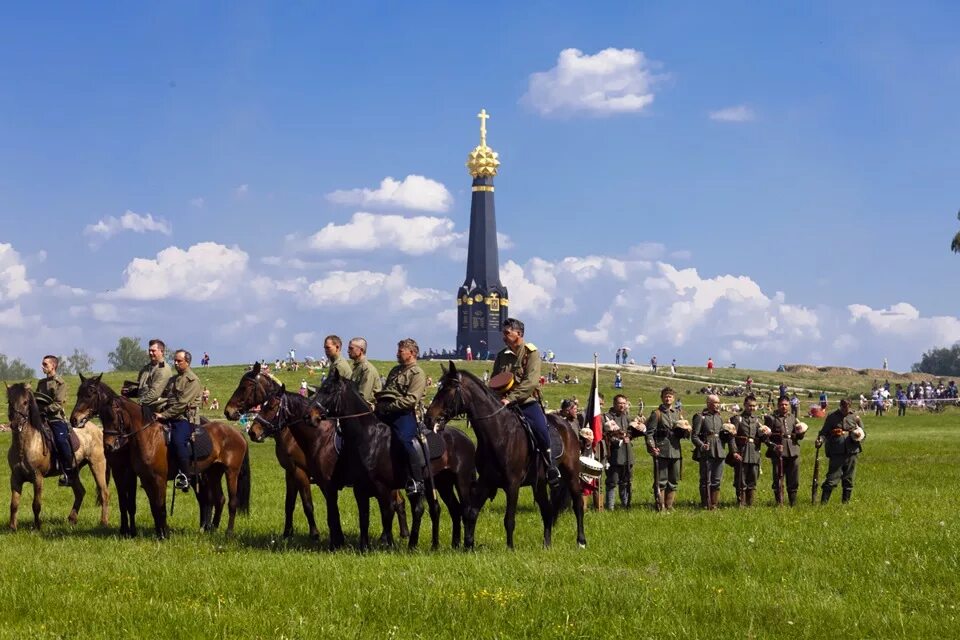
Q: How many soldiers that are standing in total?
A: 8